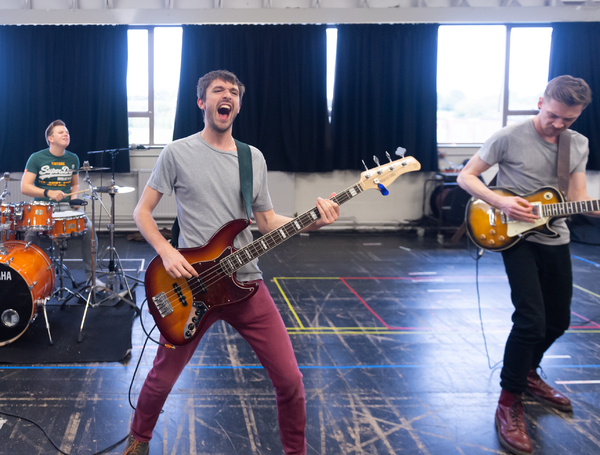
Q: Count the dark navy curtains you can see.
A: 4